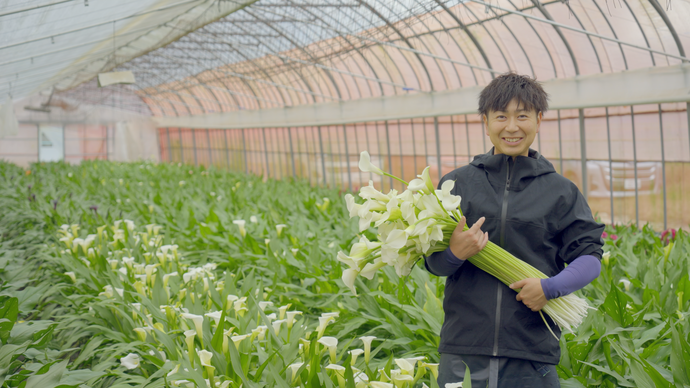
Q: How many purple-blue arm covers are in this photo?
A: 2